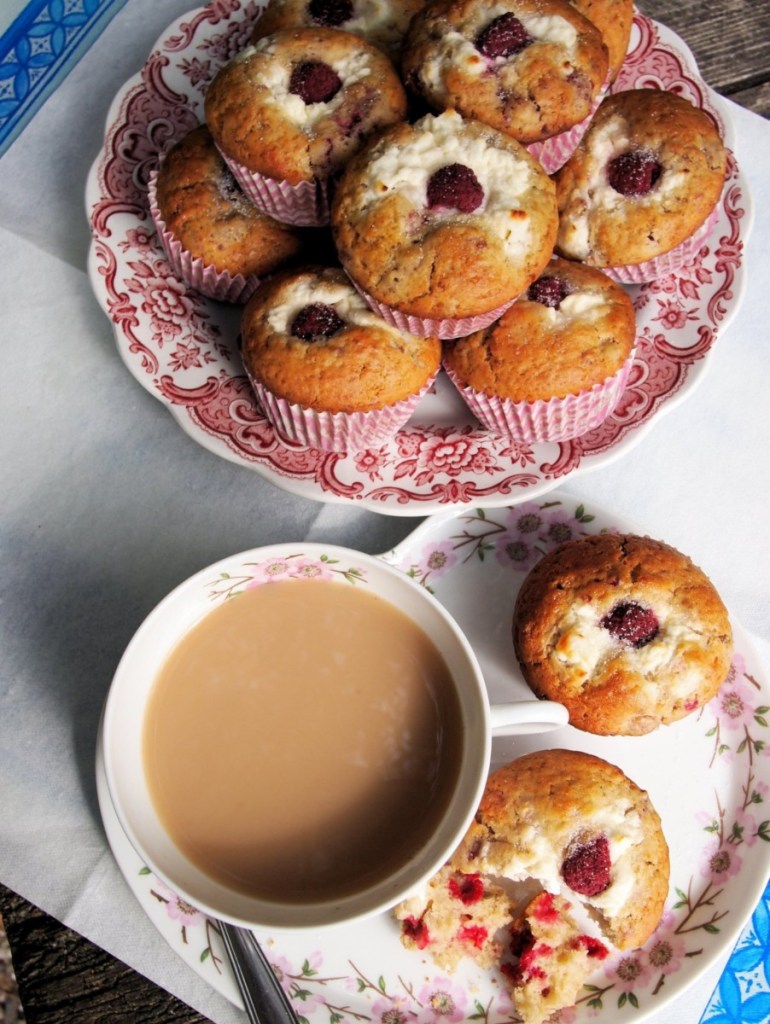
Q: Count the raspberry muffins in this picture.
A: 11